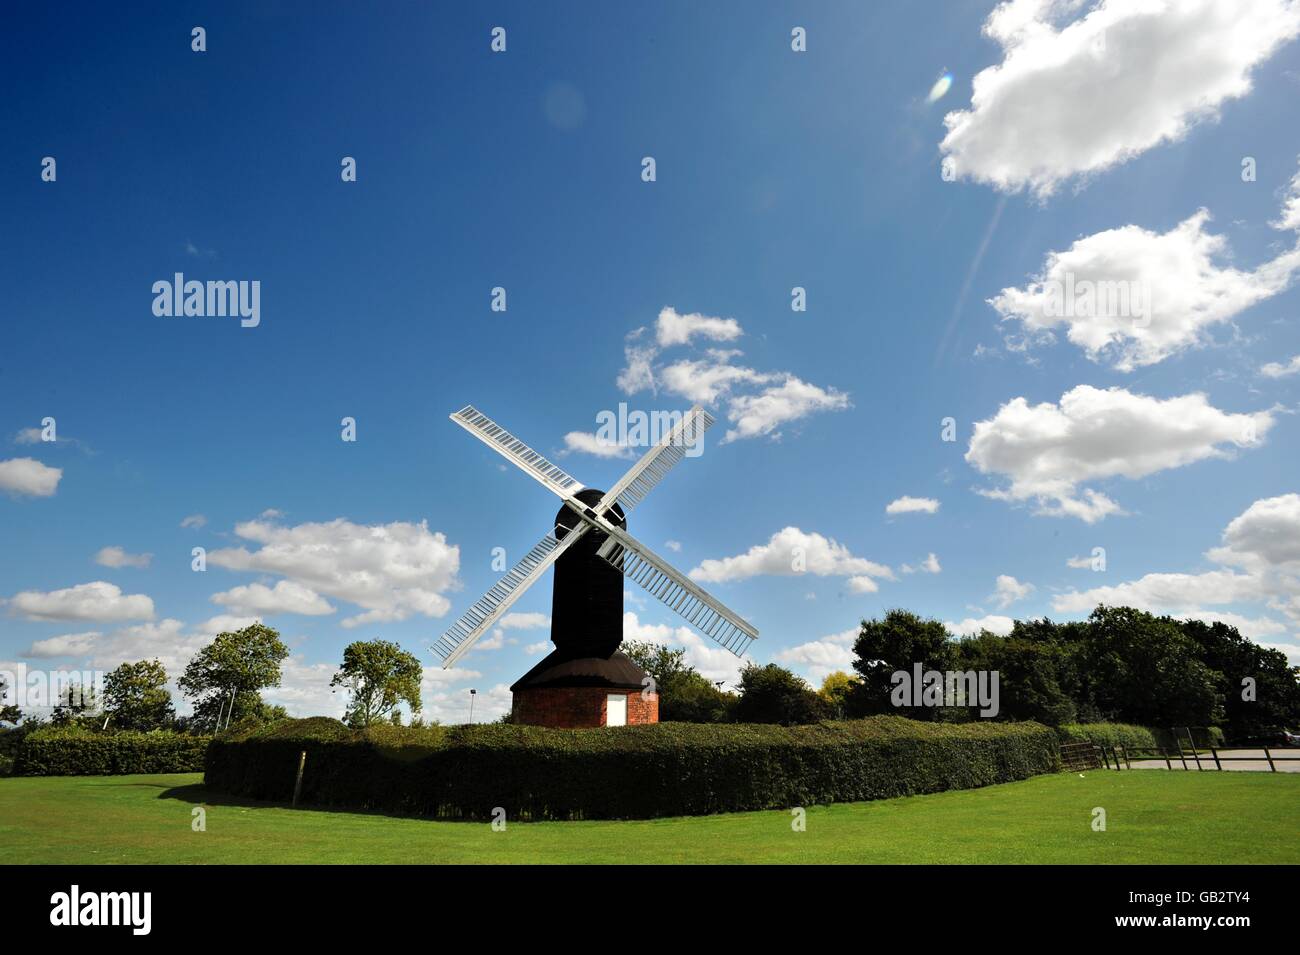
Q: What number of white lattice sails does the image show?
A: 4